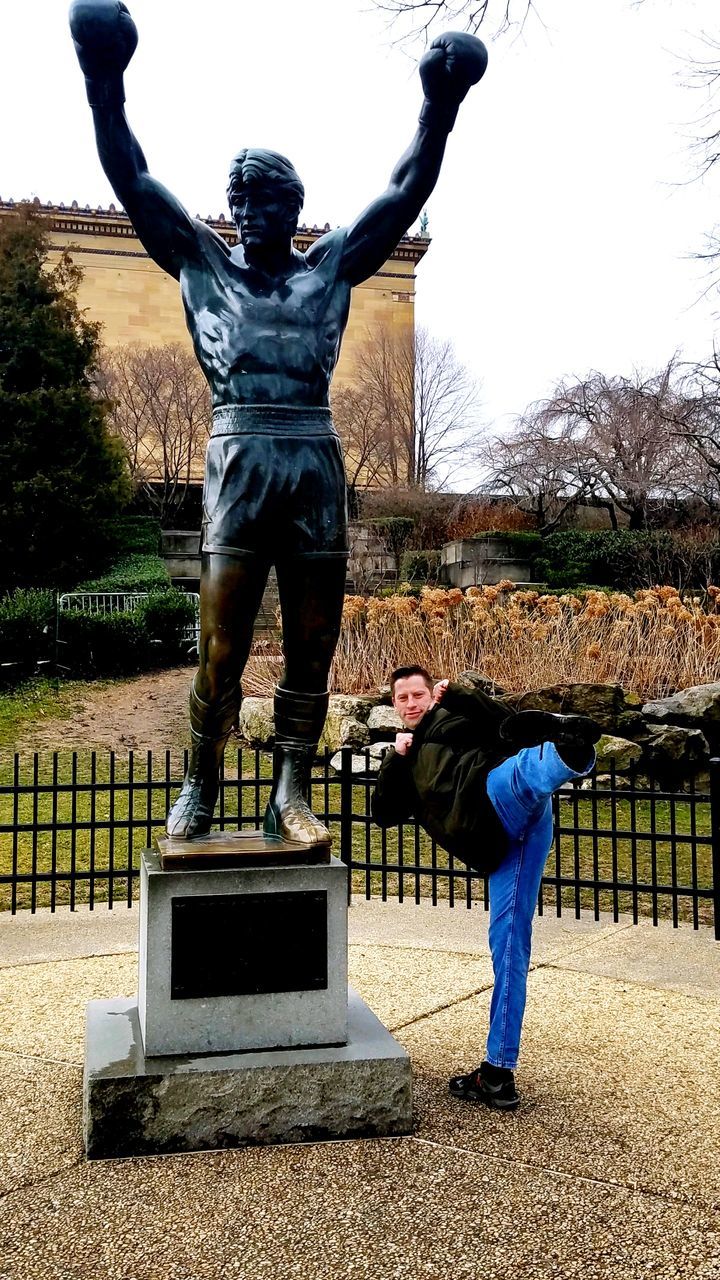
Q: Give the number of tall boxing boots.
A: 2